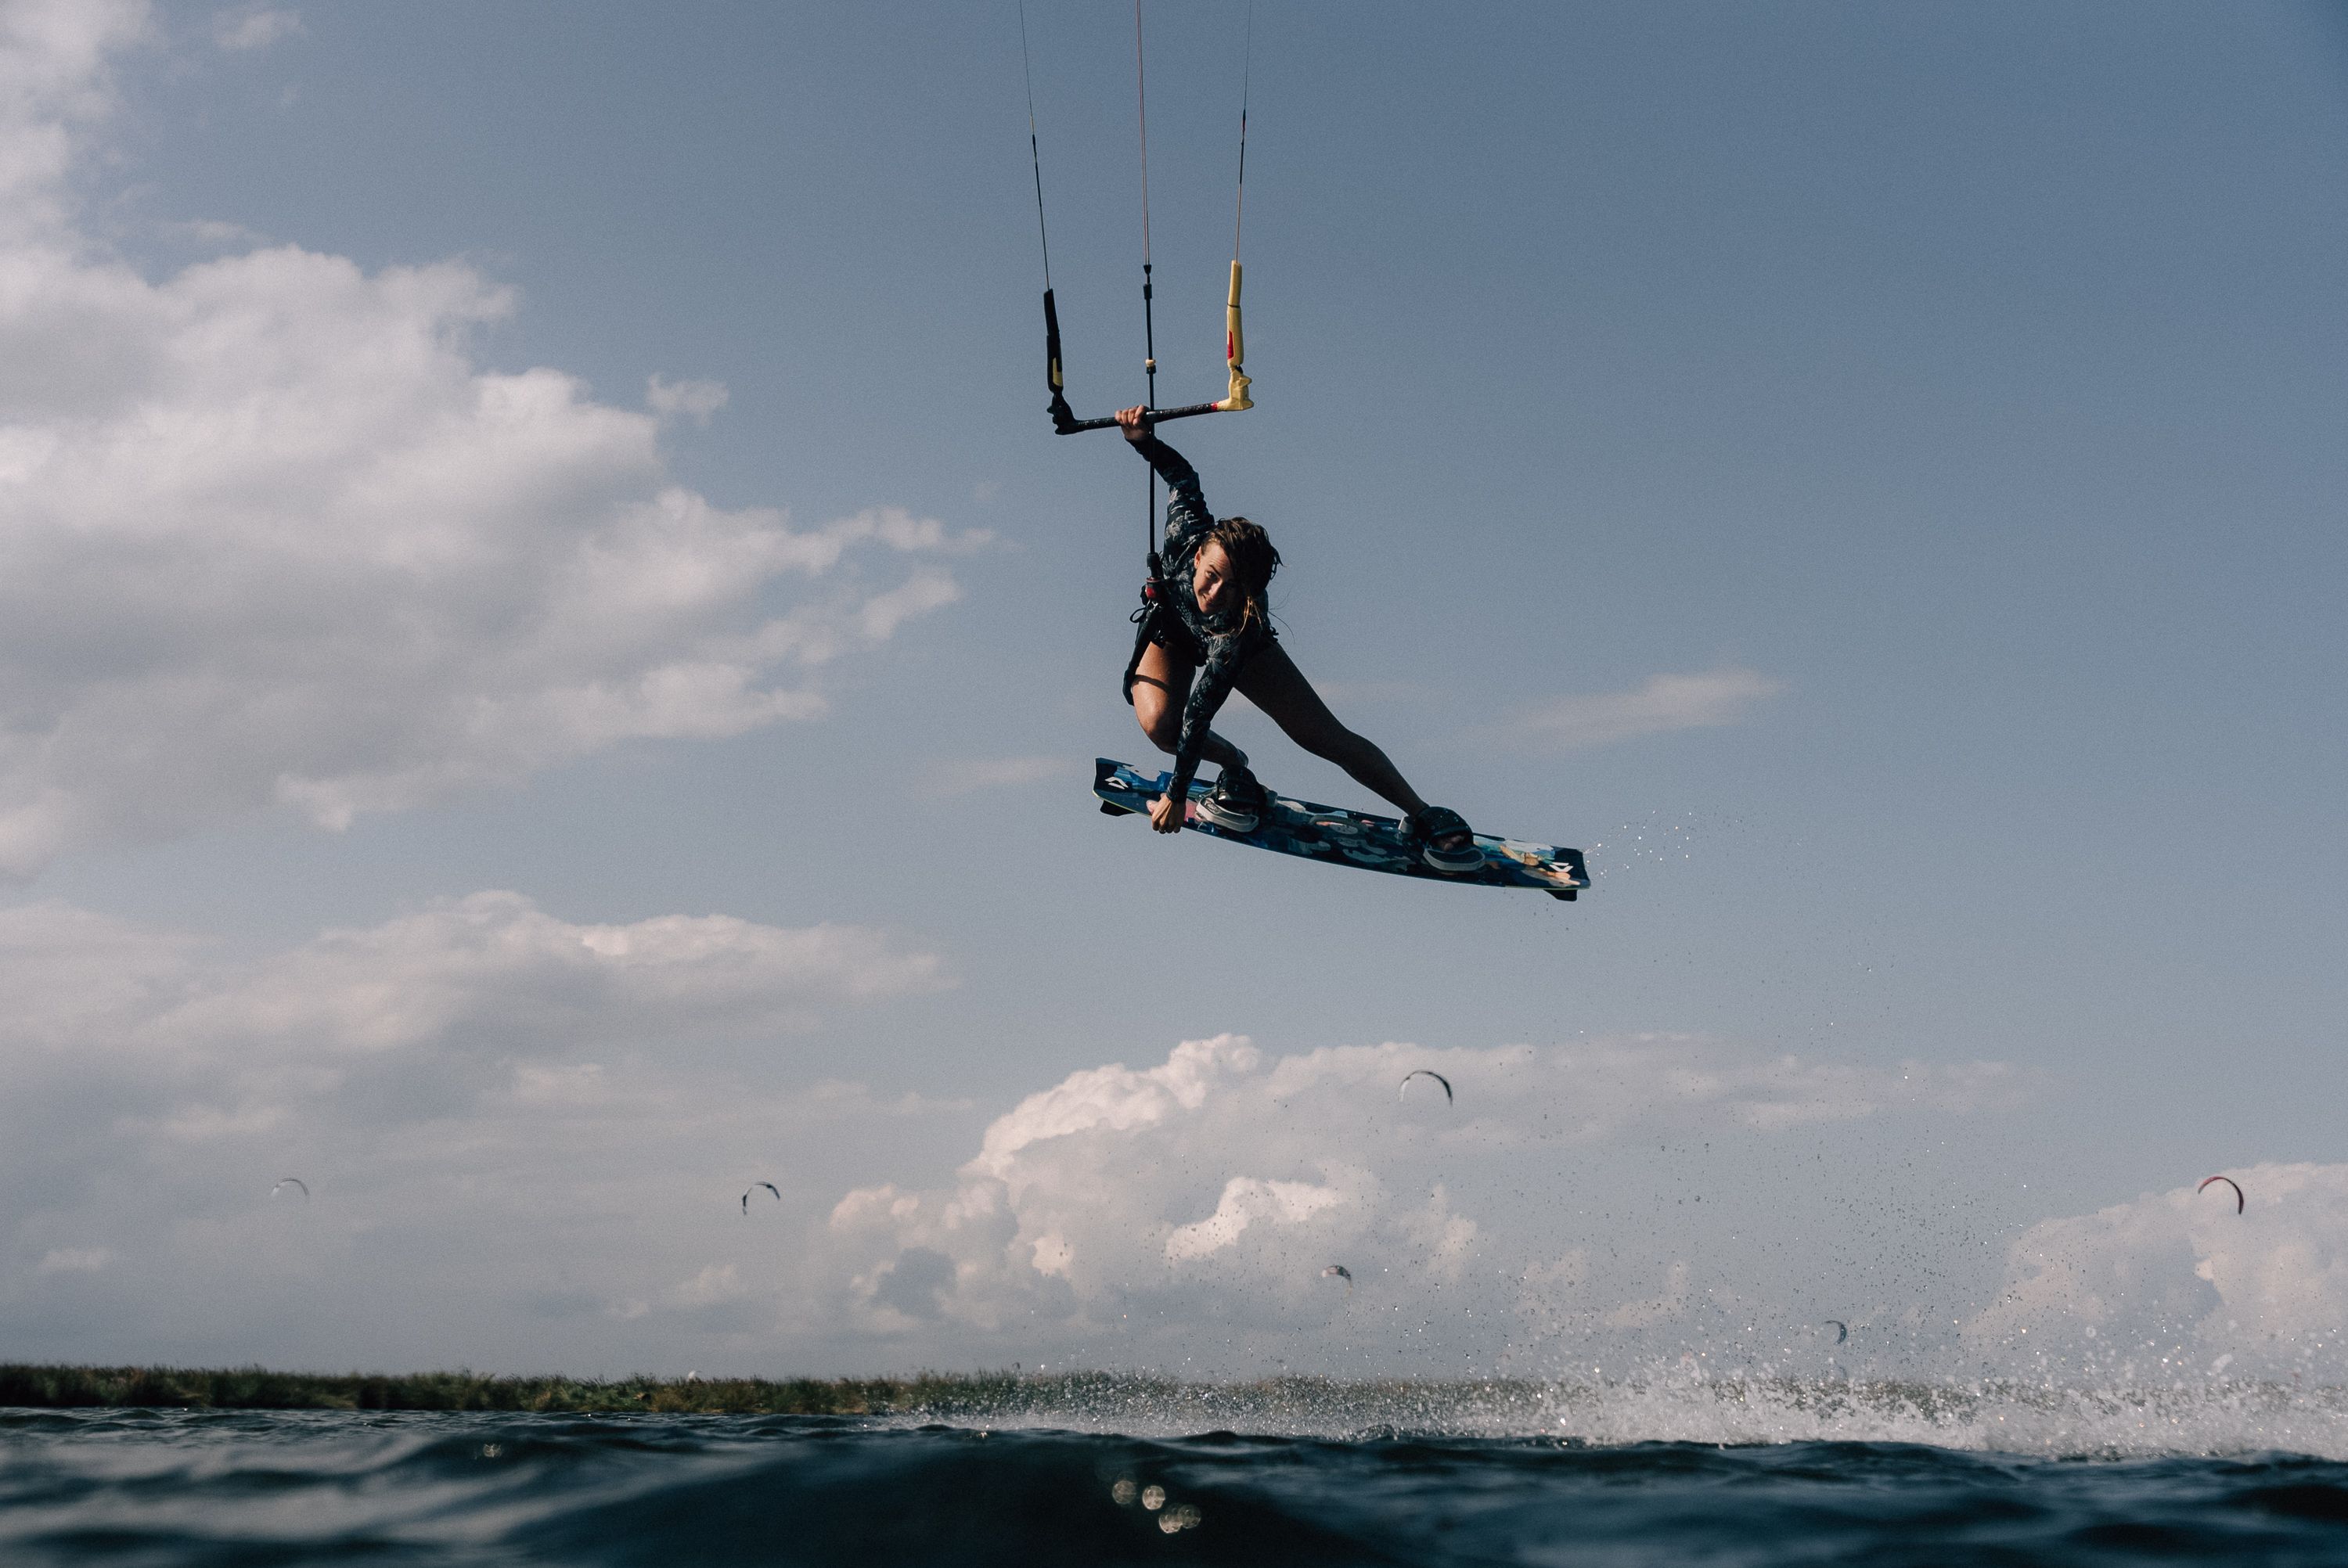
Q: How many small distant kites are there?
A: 6